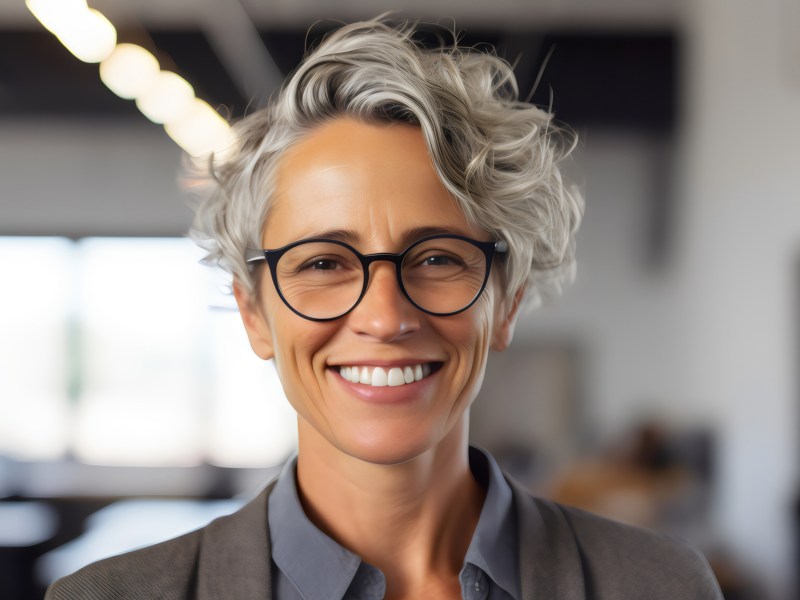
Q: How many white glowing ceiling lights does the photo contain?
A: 5